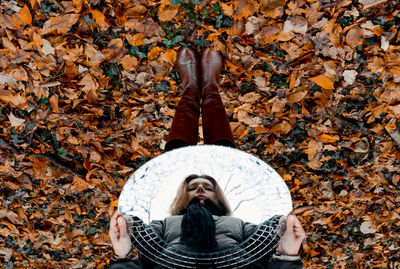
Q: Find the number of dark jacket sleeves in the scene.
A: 2